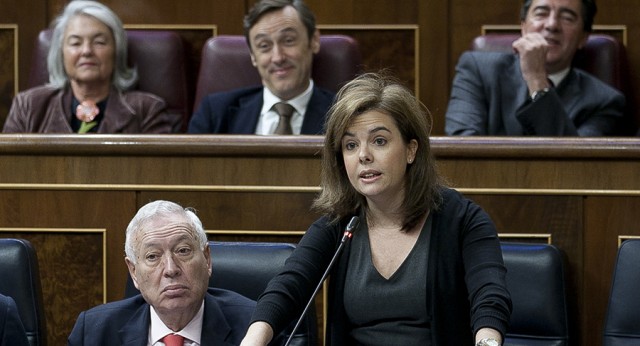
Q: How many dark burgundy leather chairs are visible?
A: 3